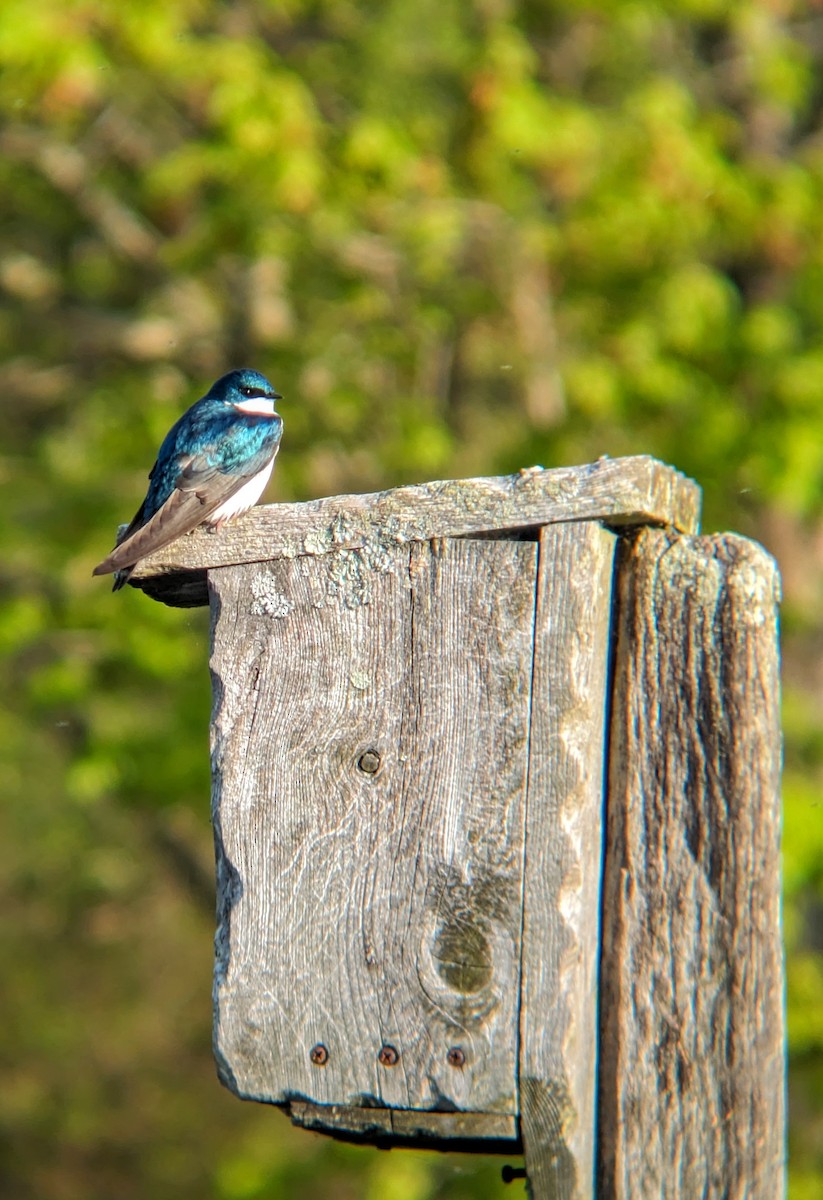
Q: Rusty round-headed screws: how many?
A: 3